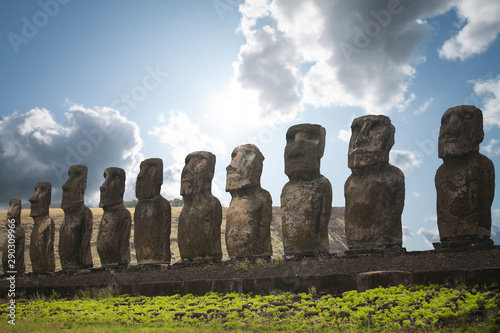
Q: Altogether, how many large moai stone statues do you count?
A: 10